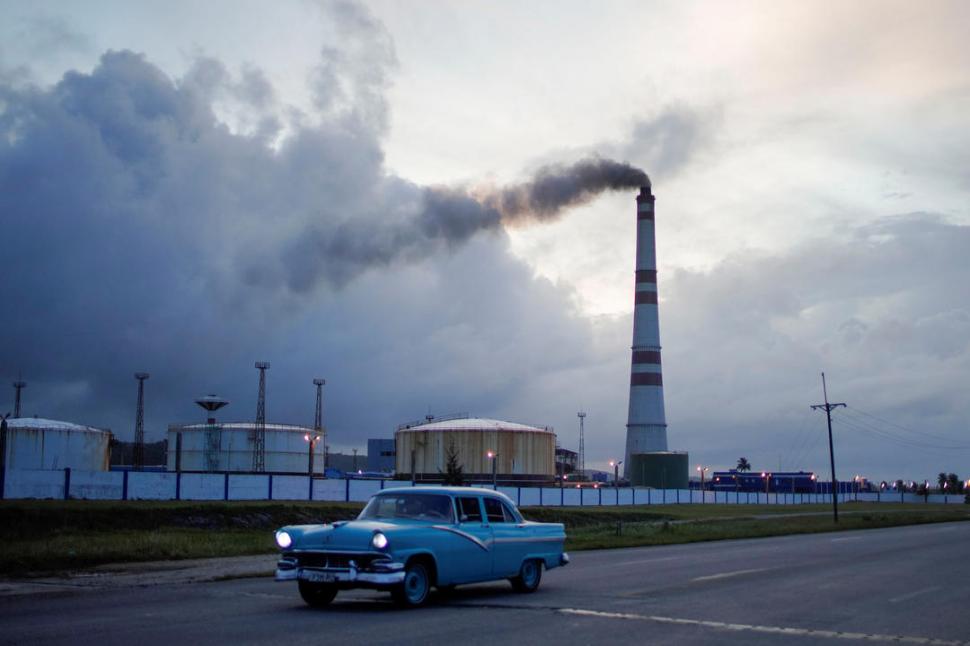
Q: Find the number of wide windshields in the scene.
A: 1